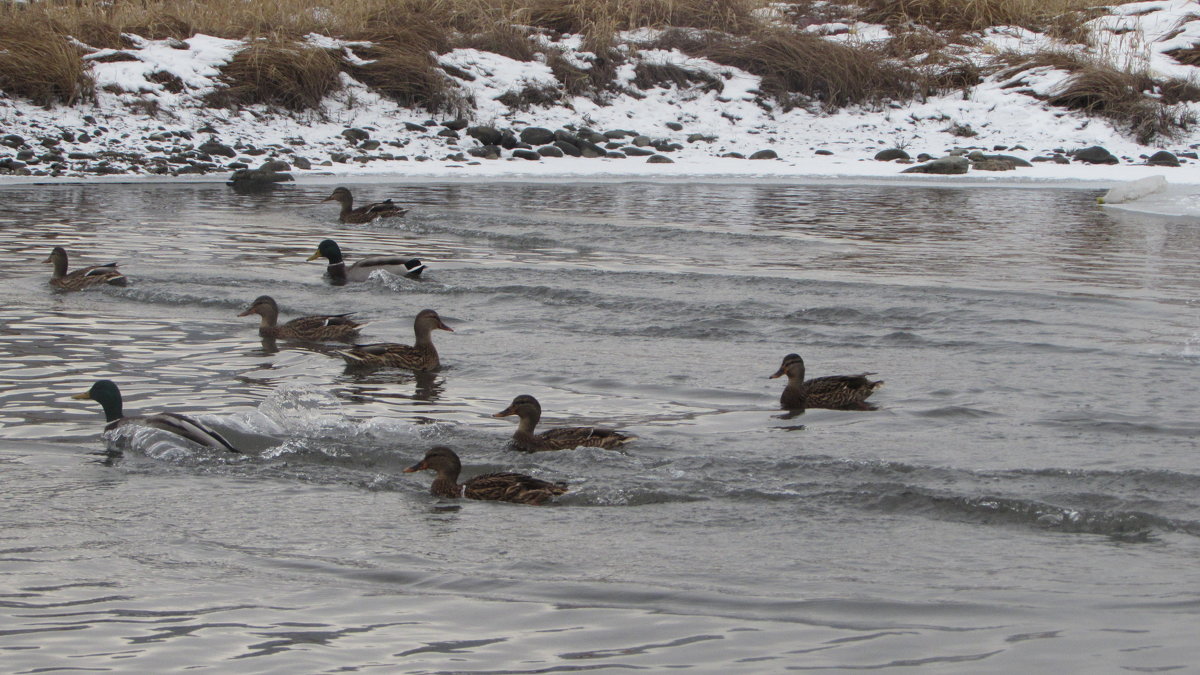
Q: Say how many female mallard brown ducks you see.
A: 7